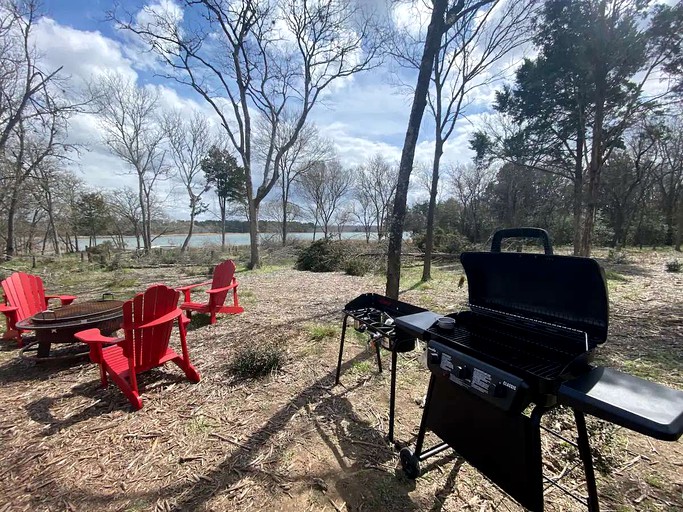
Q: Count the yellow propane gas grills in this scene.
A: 0